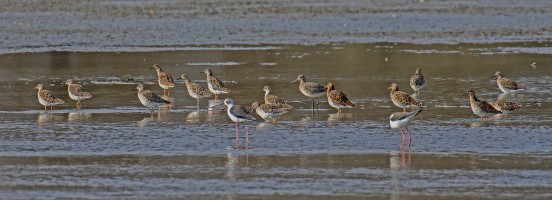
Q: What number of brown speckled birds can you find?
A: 15